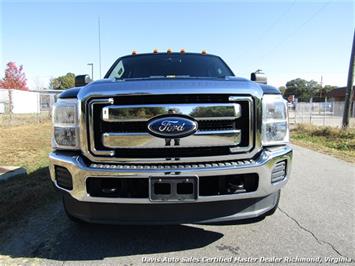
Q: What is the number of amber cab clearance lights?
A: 5